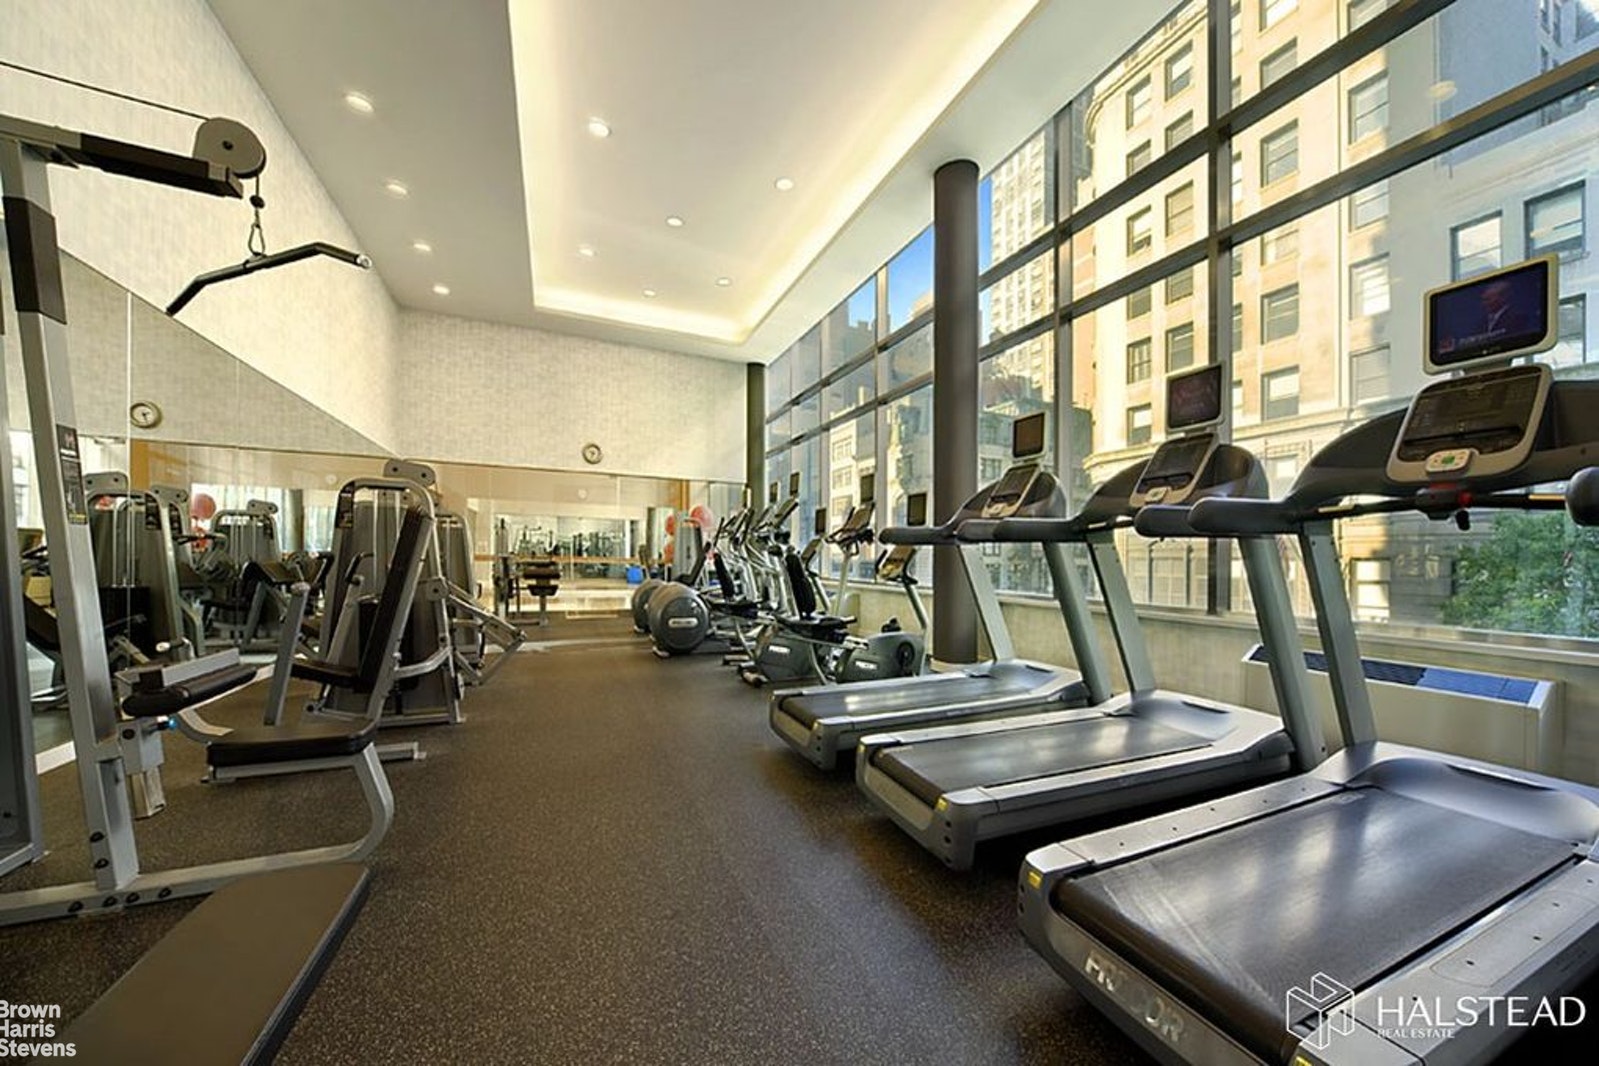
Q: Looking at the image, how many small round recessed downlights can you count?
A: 10